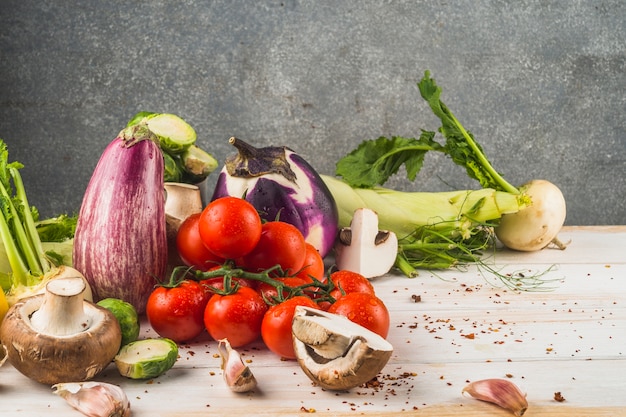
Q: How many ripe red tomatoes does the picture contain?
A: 11